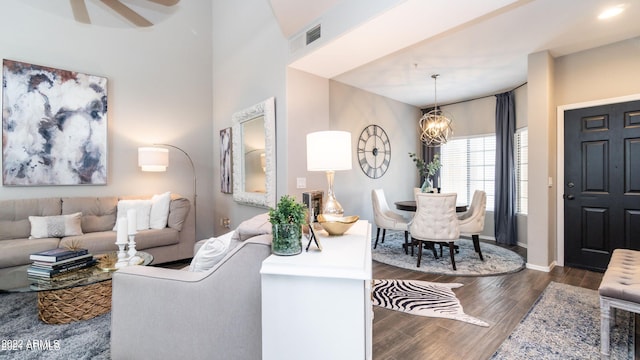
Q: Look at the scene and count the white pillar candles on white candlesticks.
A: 2